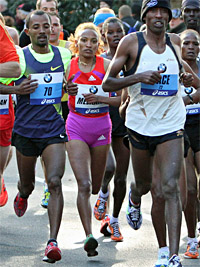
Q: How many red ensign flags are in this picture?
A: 0